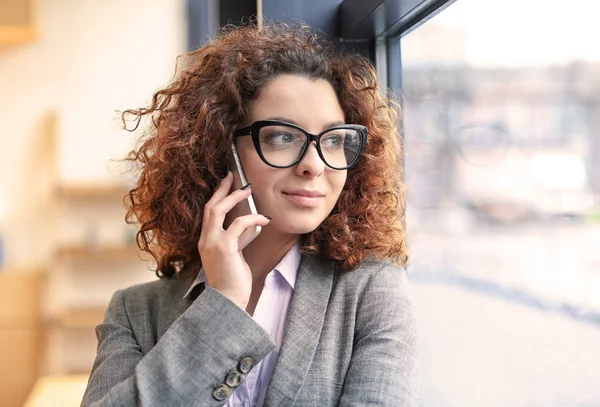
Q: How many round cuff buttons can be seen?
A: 3